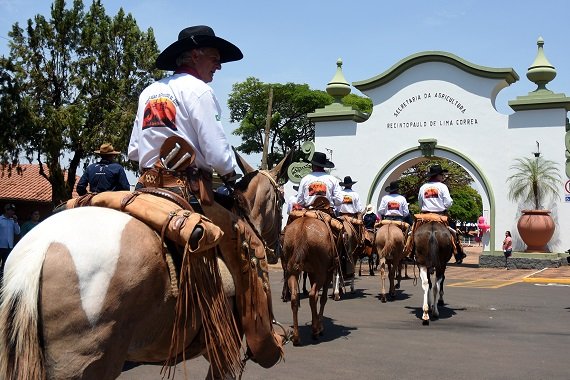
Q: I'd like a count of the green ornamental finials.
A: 2